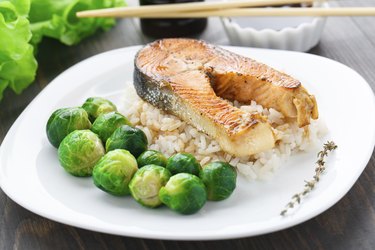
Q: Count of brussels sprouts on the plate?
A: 11